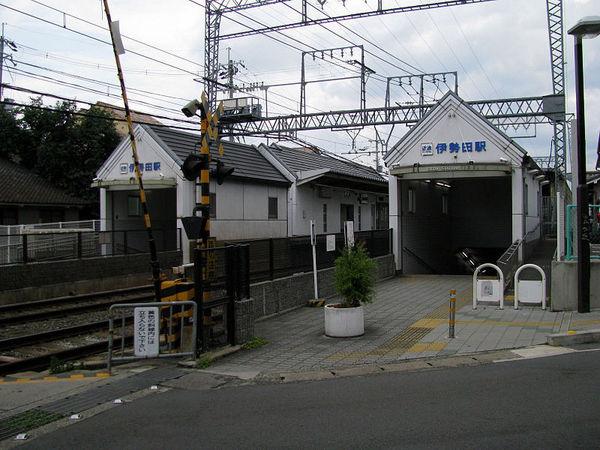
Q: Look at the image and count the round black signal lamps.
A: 2